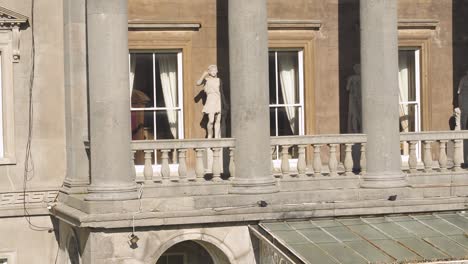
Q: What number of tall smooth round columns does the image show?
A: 3